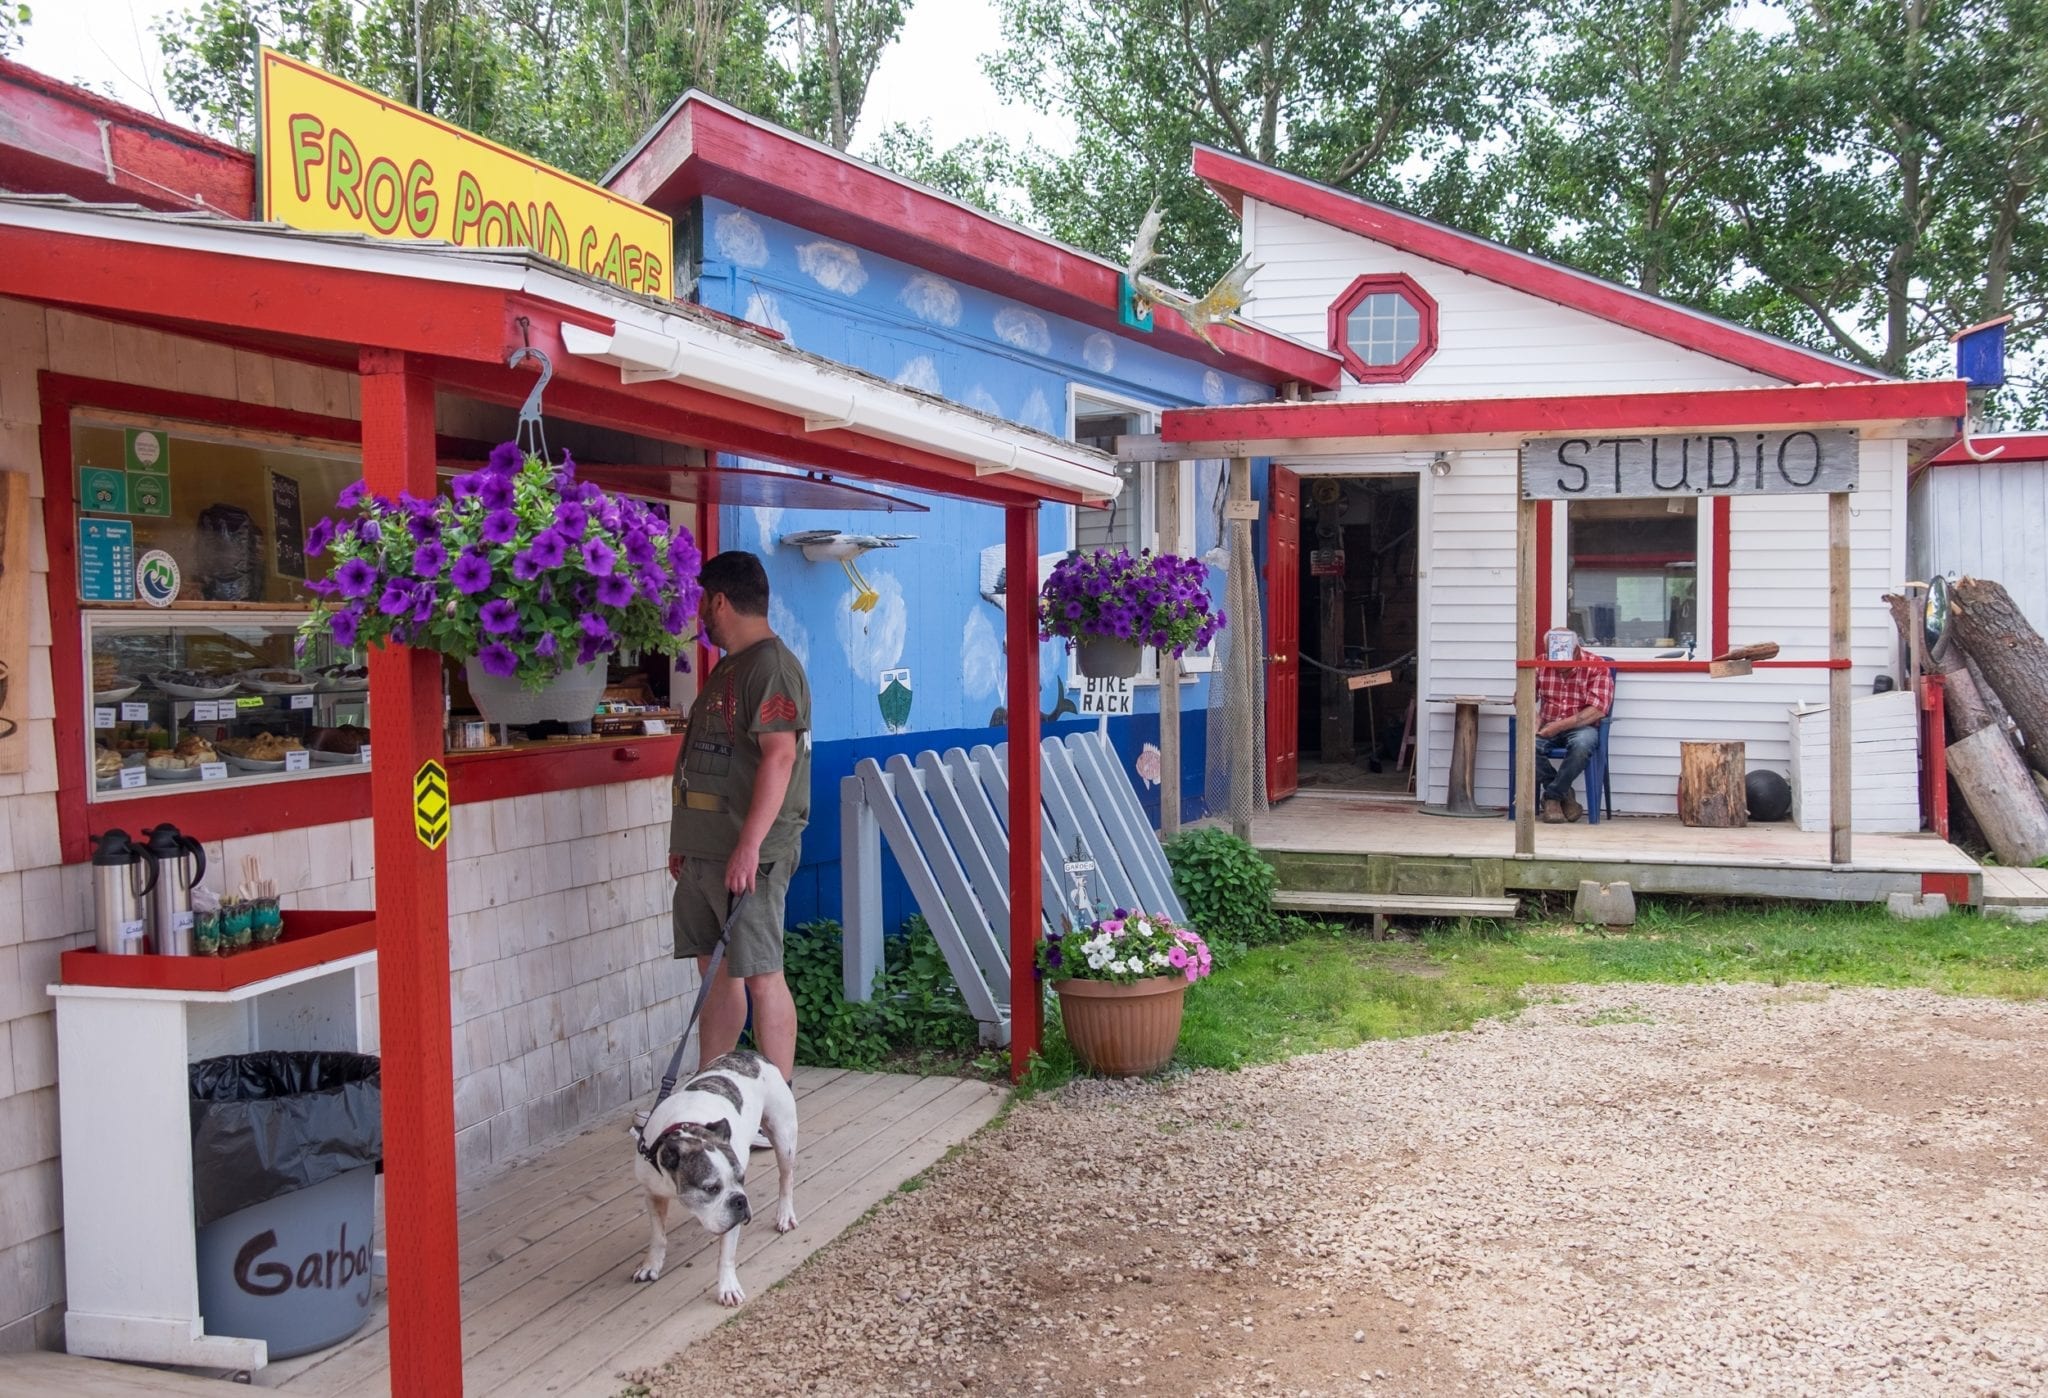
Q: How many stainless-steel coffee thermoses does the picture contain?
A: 2